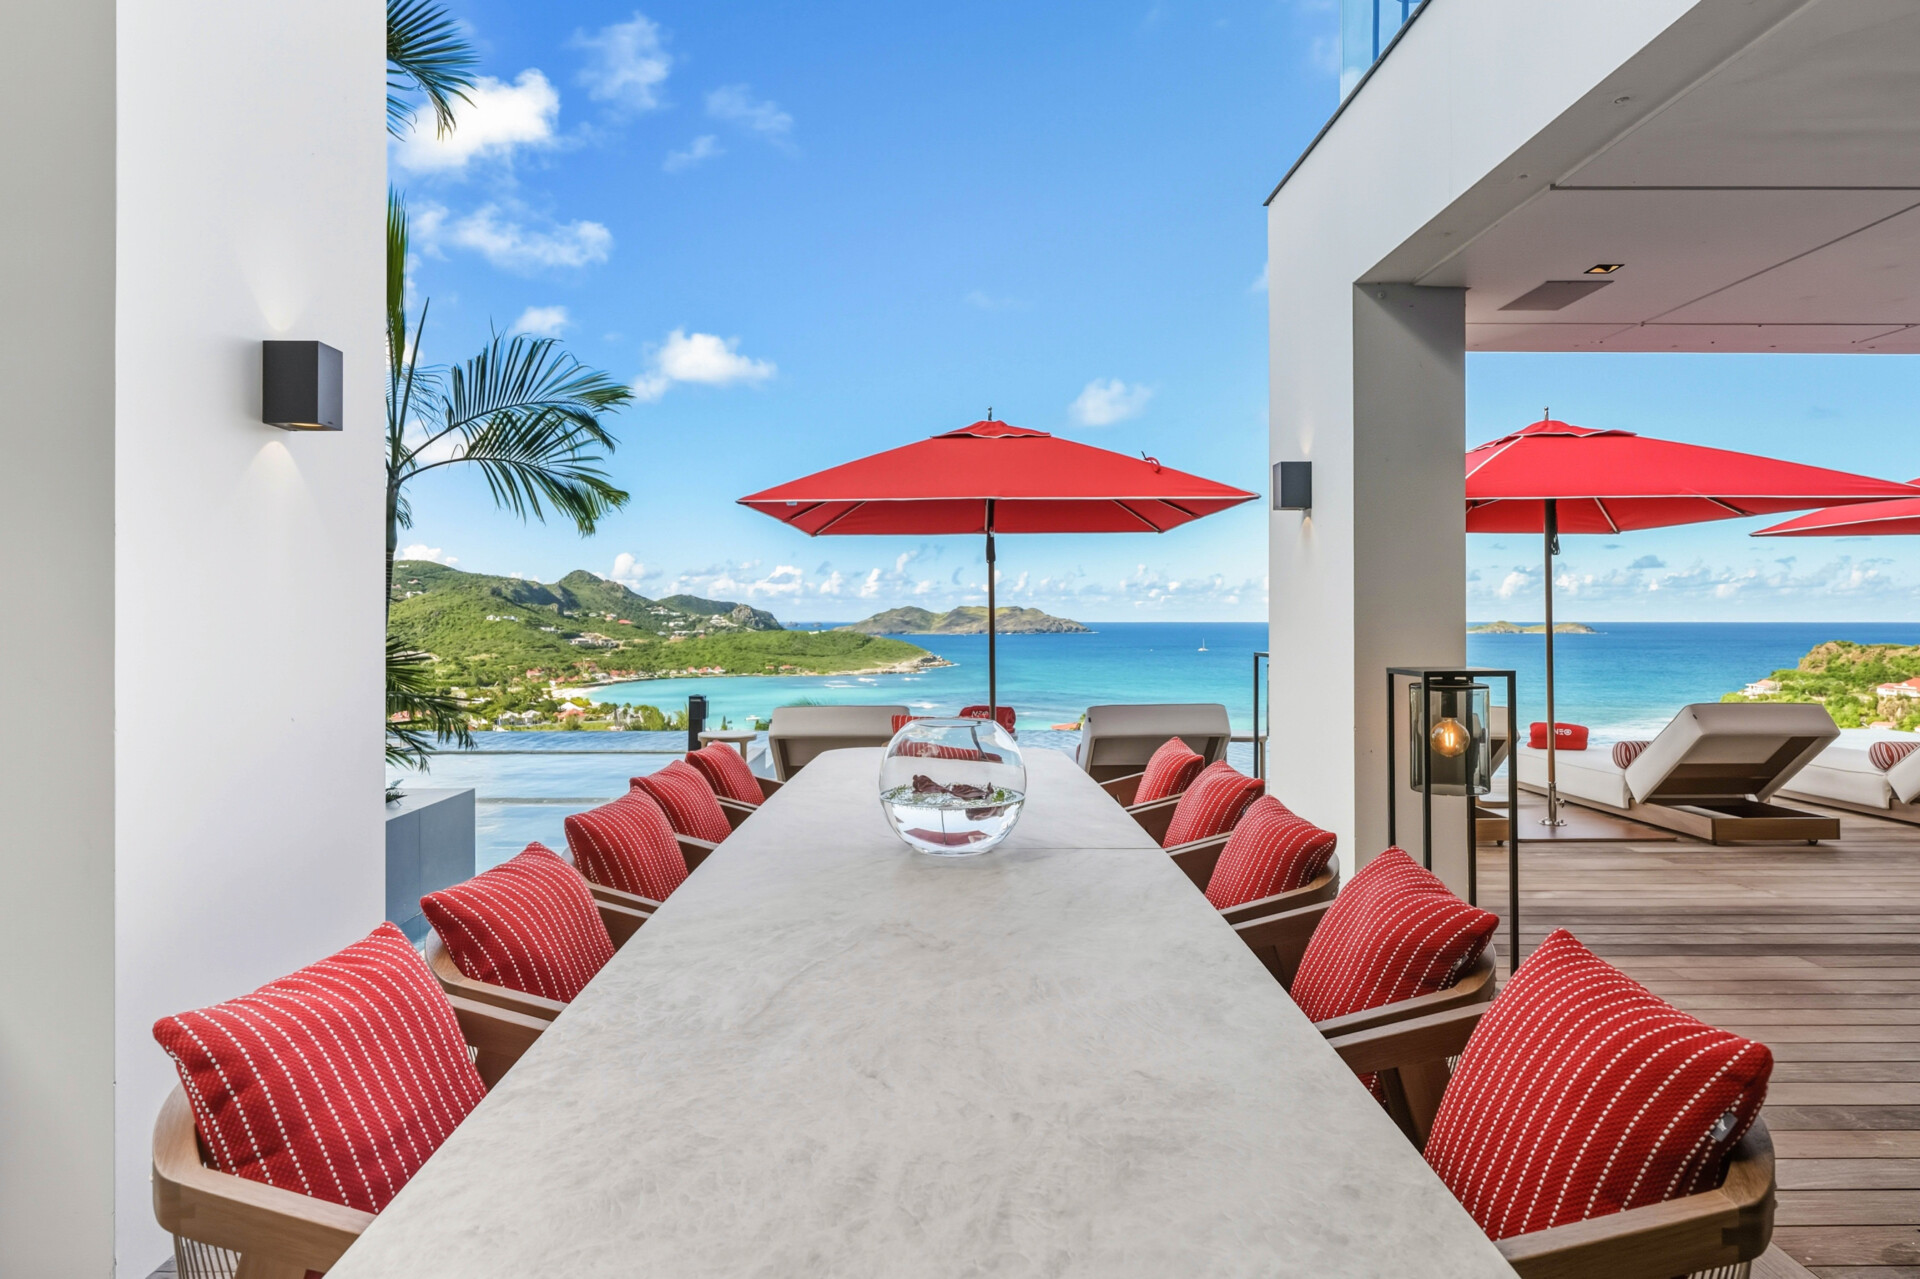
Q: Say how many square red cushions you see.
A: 10